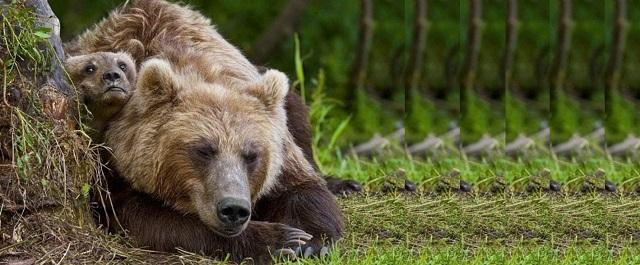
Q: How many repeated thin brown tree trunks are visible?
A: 6